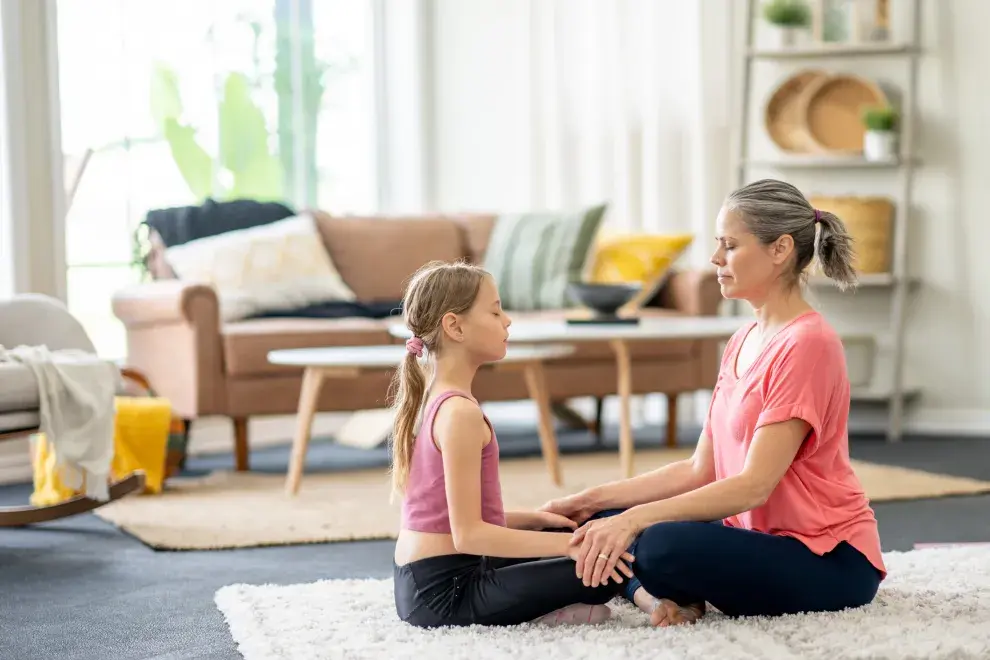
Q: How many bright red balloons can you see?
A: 0